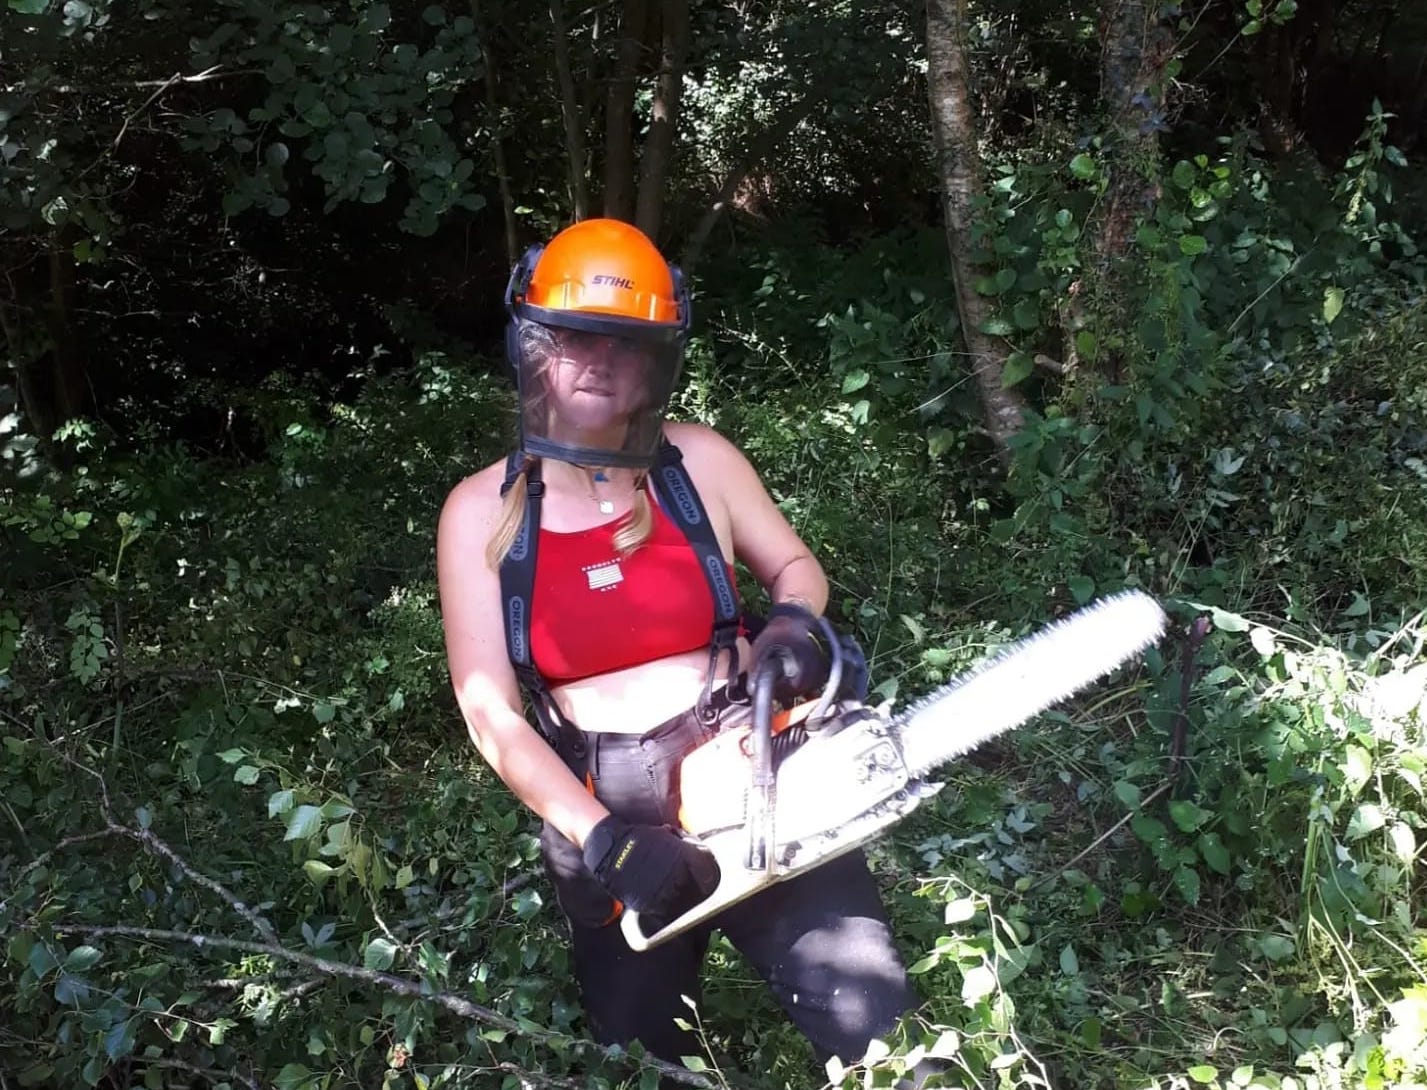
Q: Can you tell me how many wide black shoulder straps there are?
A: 2